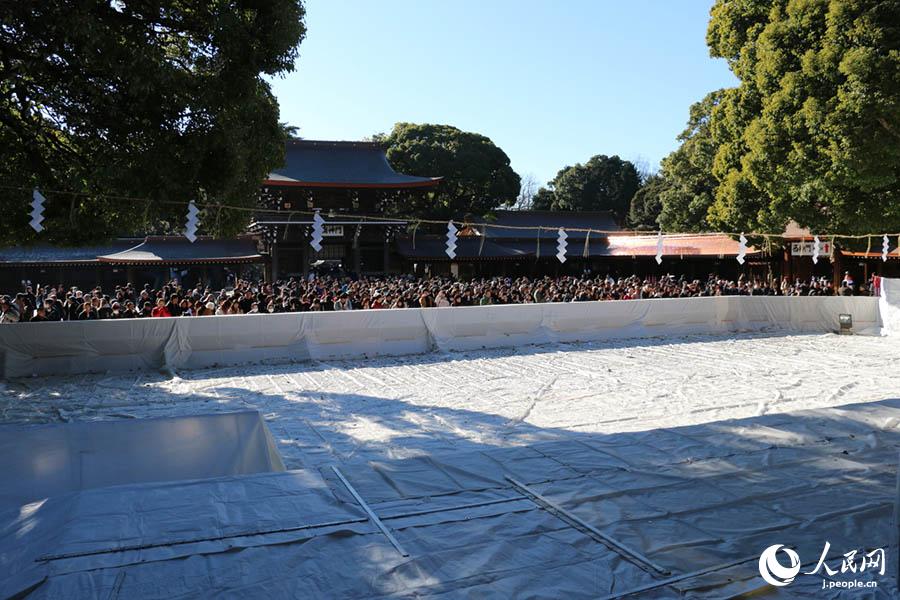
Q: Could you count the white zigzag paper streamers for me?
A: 9